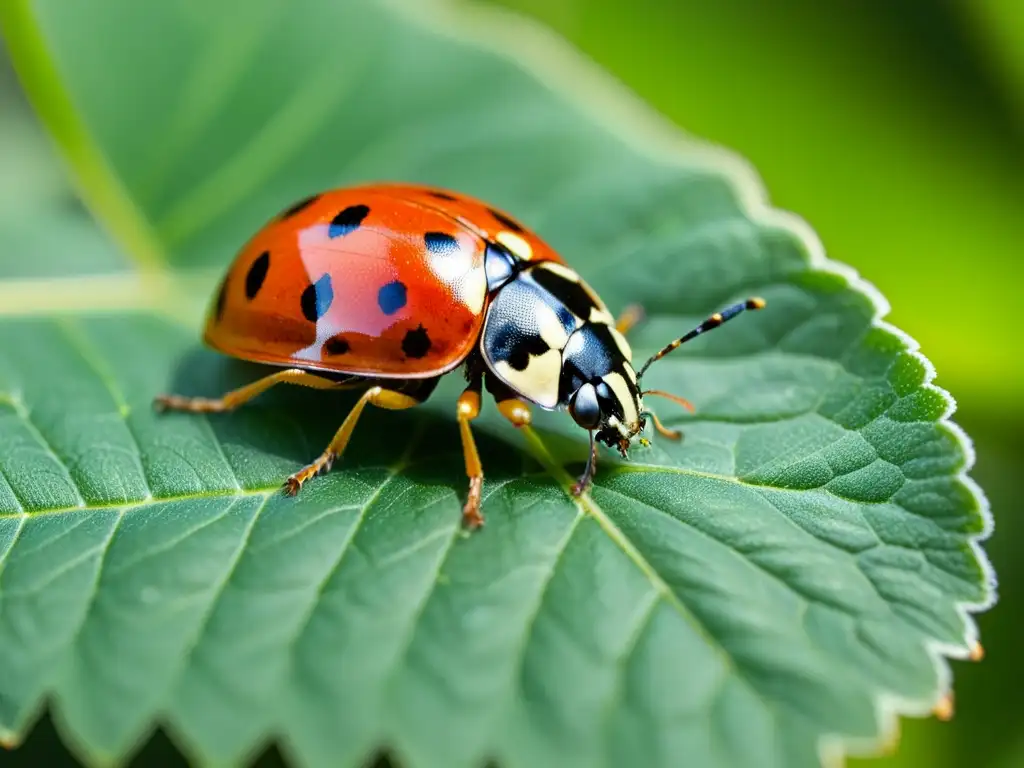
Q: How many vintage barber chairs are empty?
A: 0